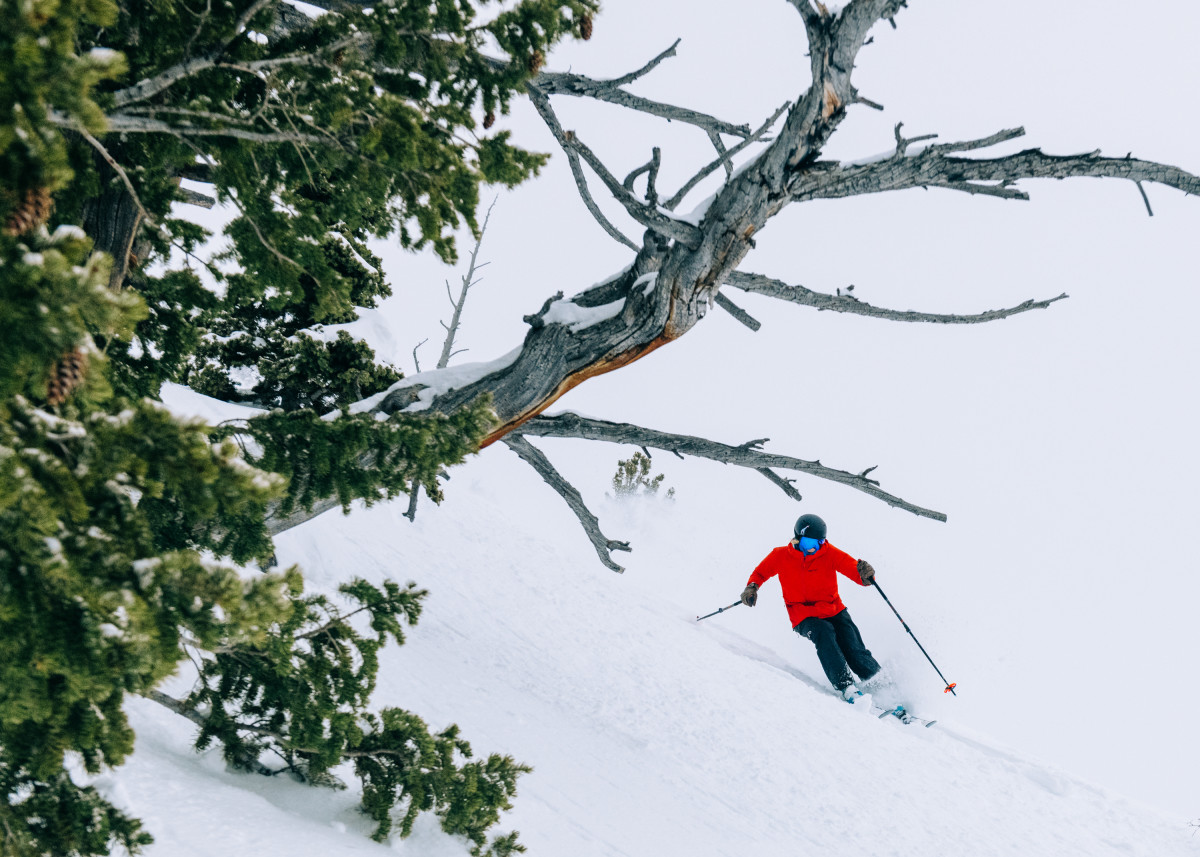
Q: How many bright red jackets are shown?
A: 1